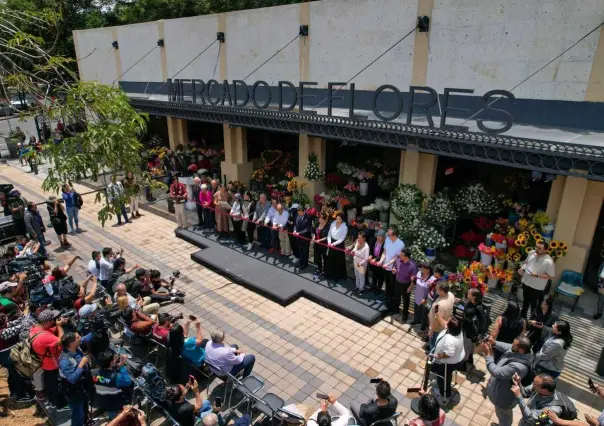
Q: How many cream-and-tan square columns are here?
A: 5